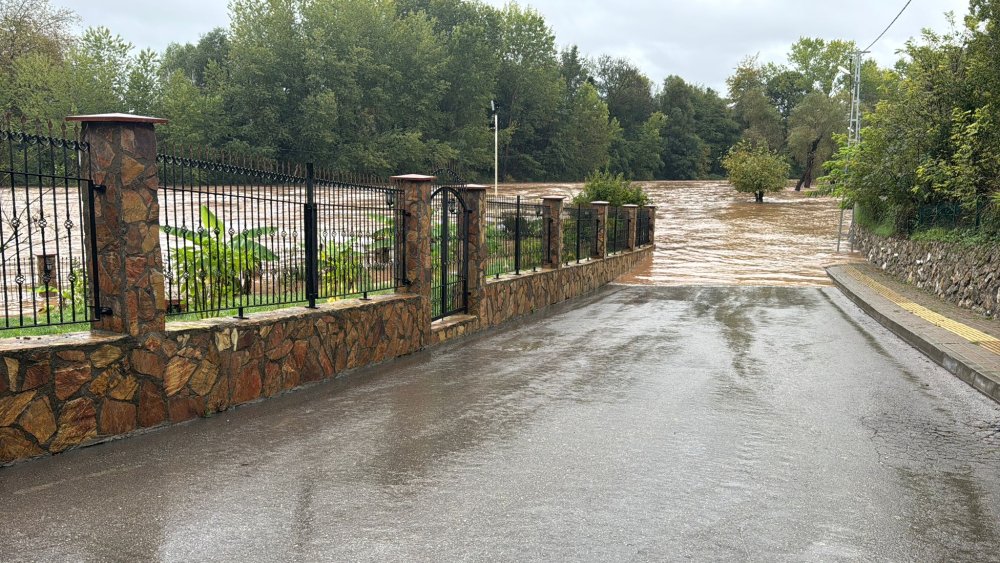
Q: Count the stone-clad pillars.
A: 7